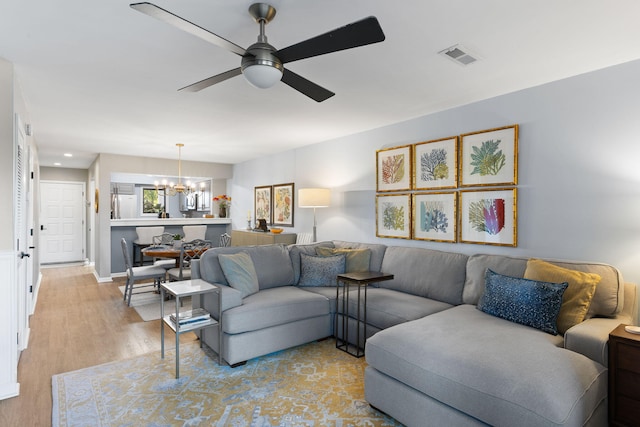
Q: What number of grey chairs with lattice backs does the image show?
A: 4